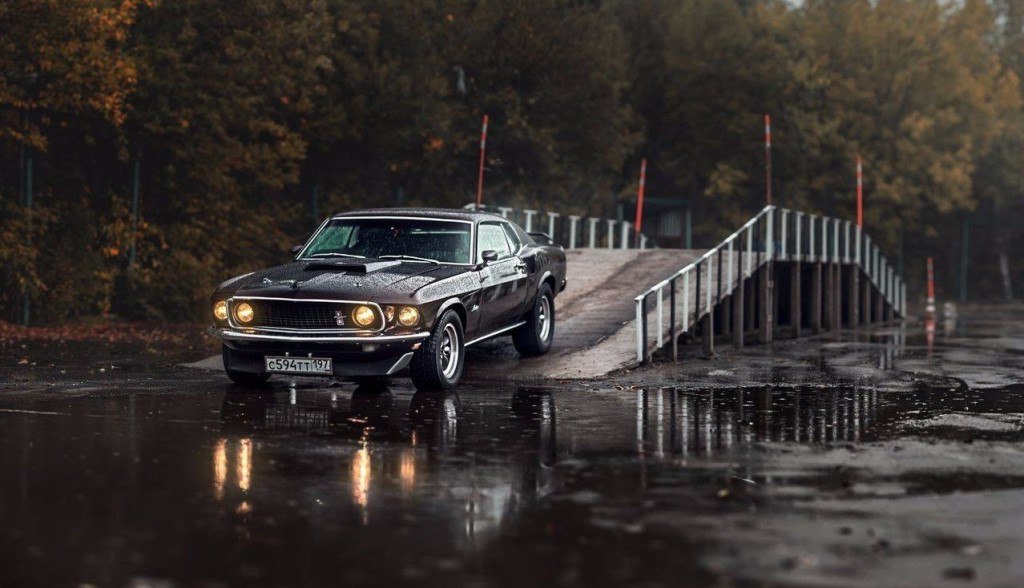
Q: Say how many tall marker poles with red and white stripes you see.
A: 5